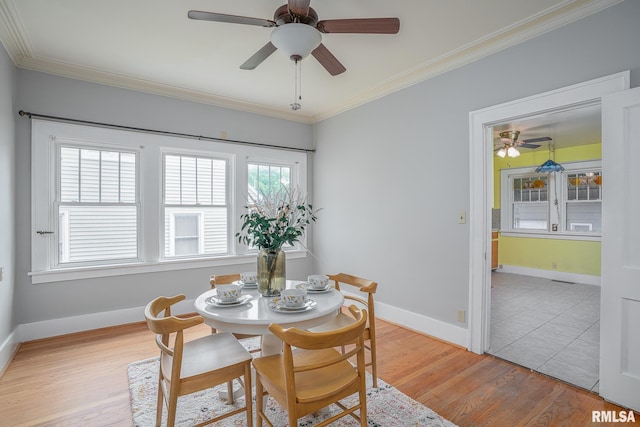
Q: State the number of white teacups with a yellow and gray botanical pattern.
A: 4